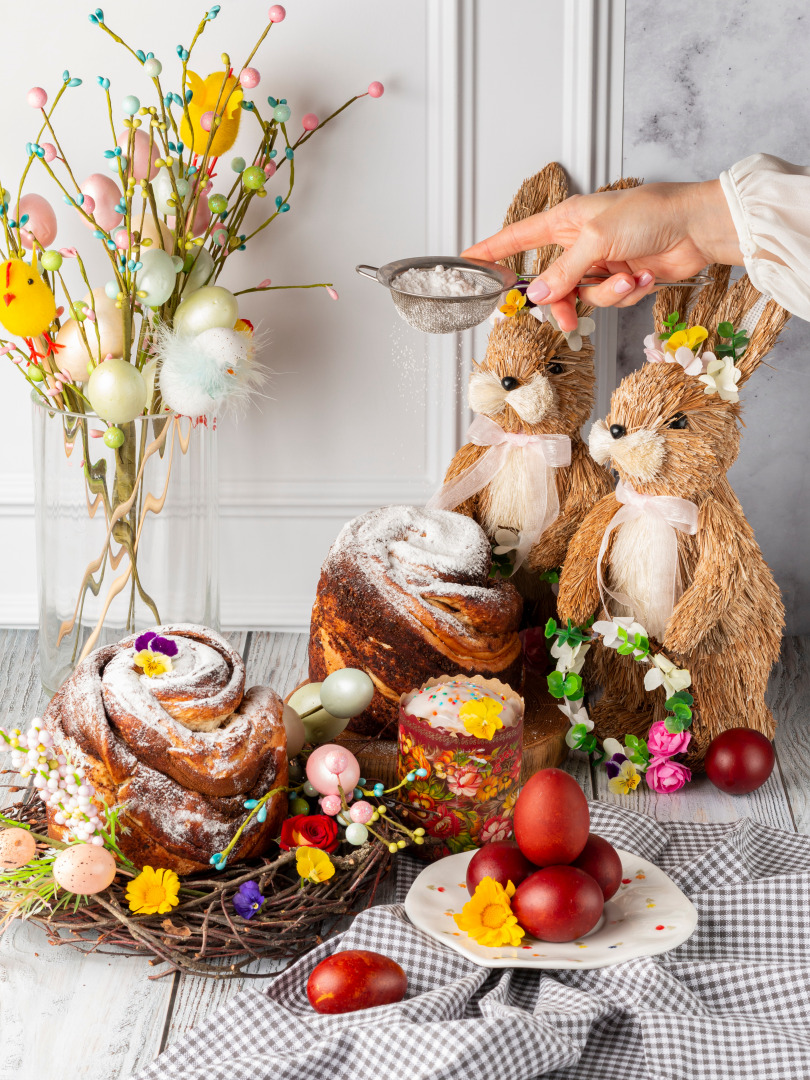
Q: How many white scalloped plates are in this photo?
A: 1